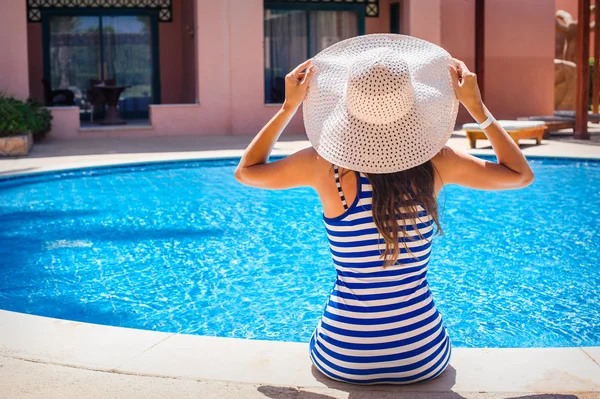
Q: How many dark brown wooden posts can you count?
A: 3